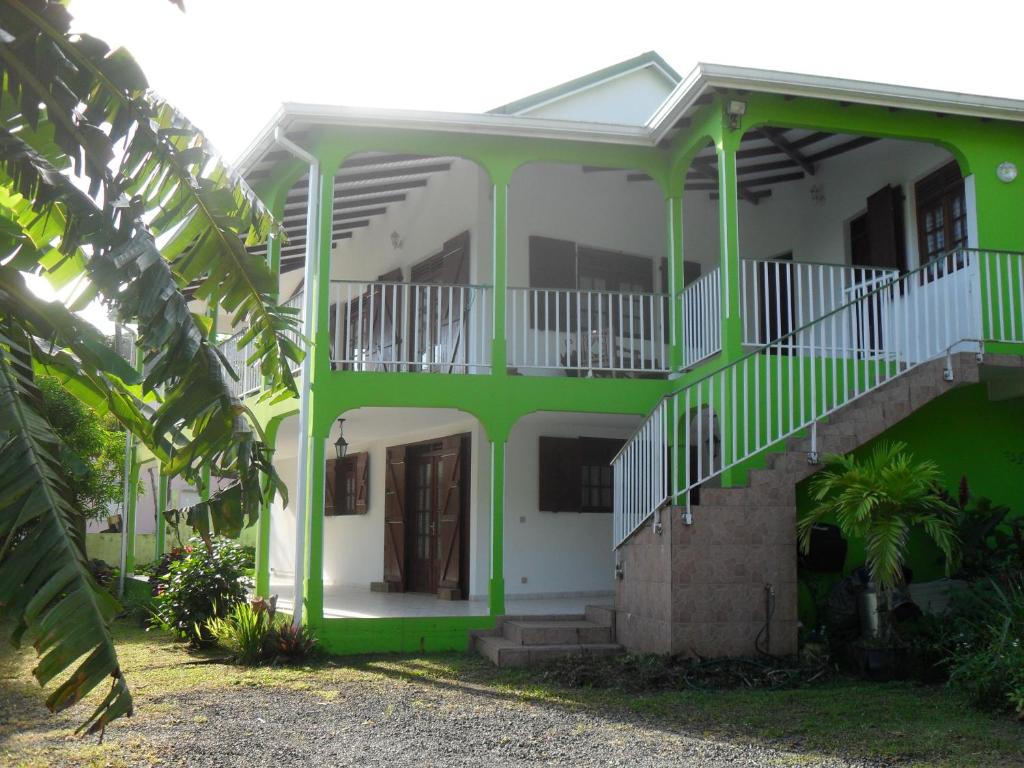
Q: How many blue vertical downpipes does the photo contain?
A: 0